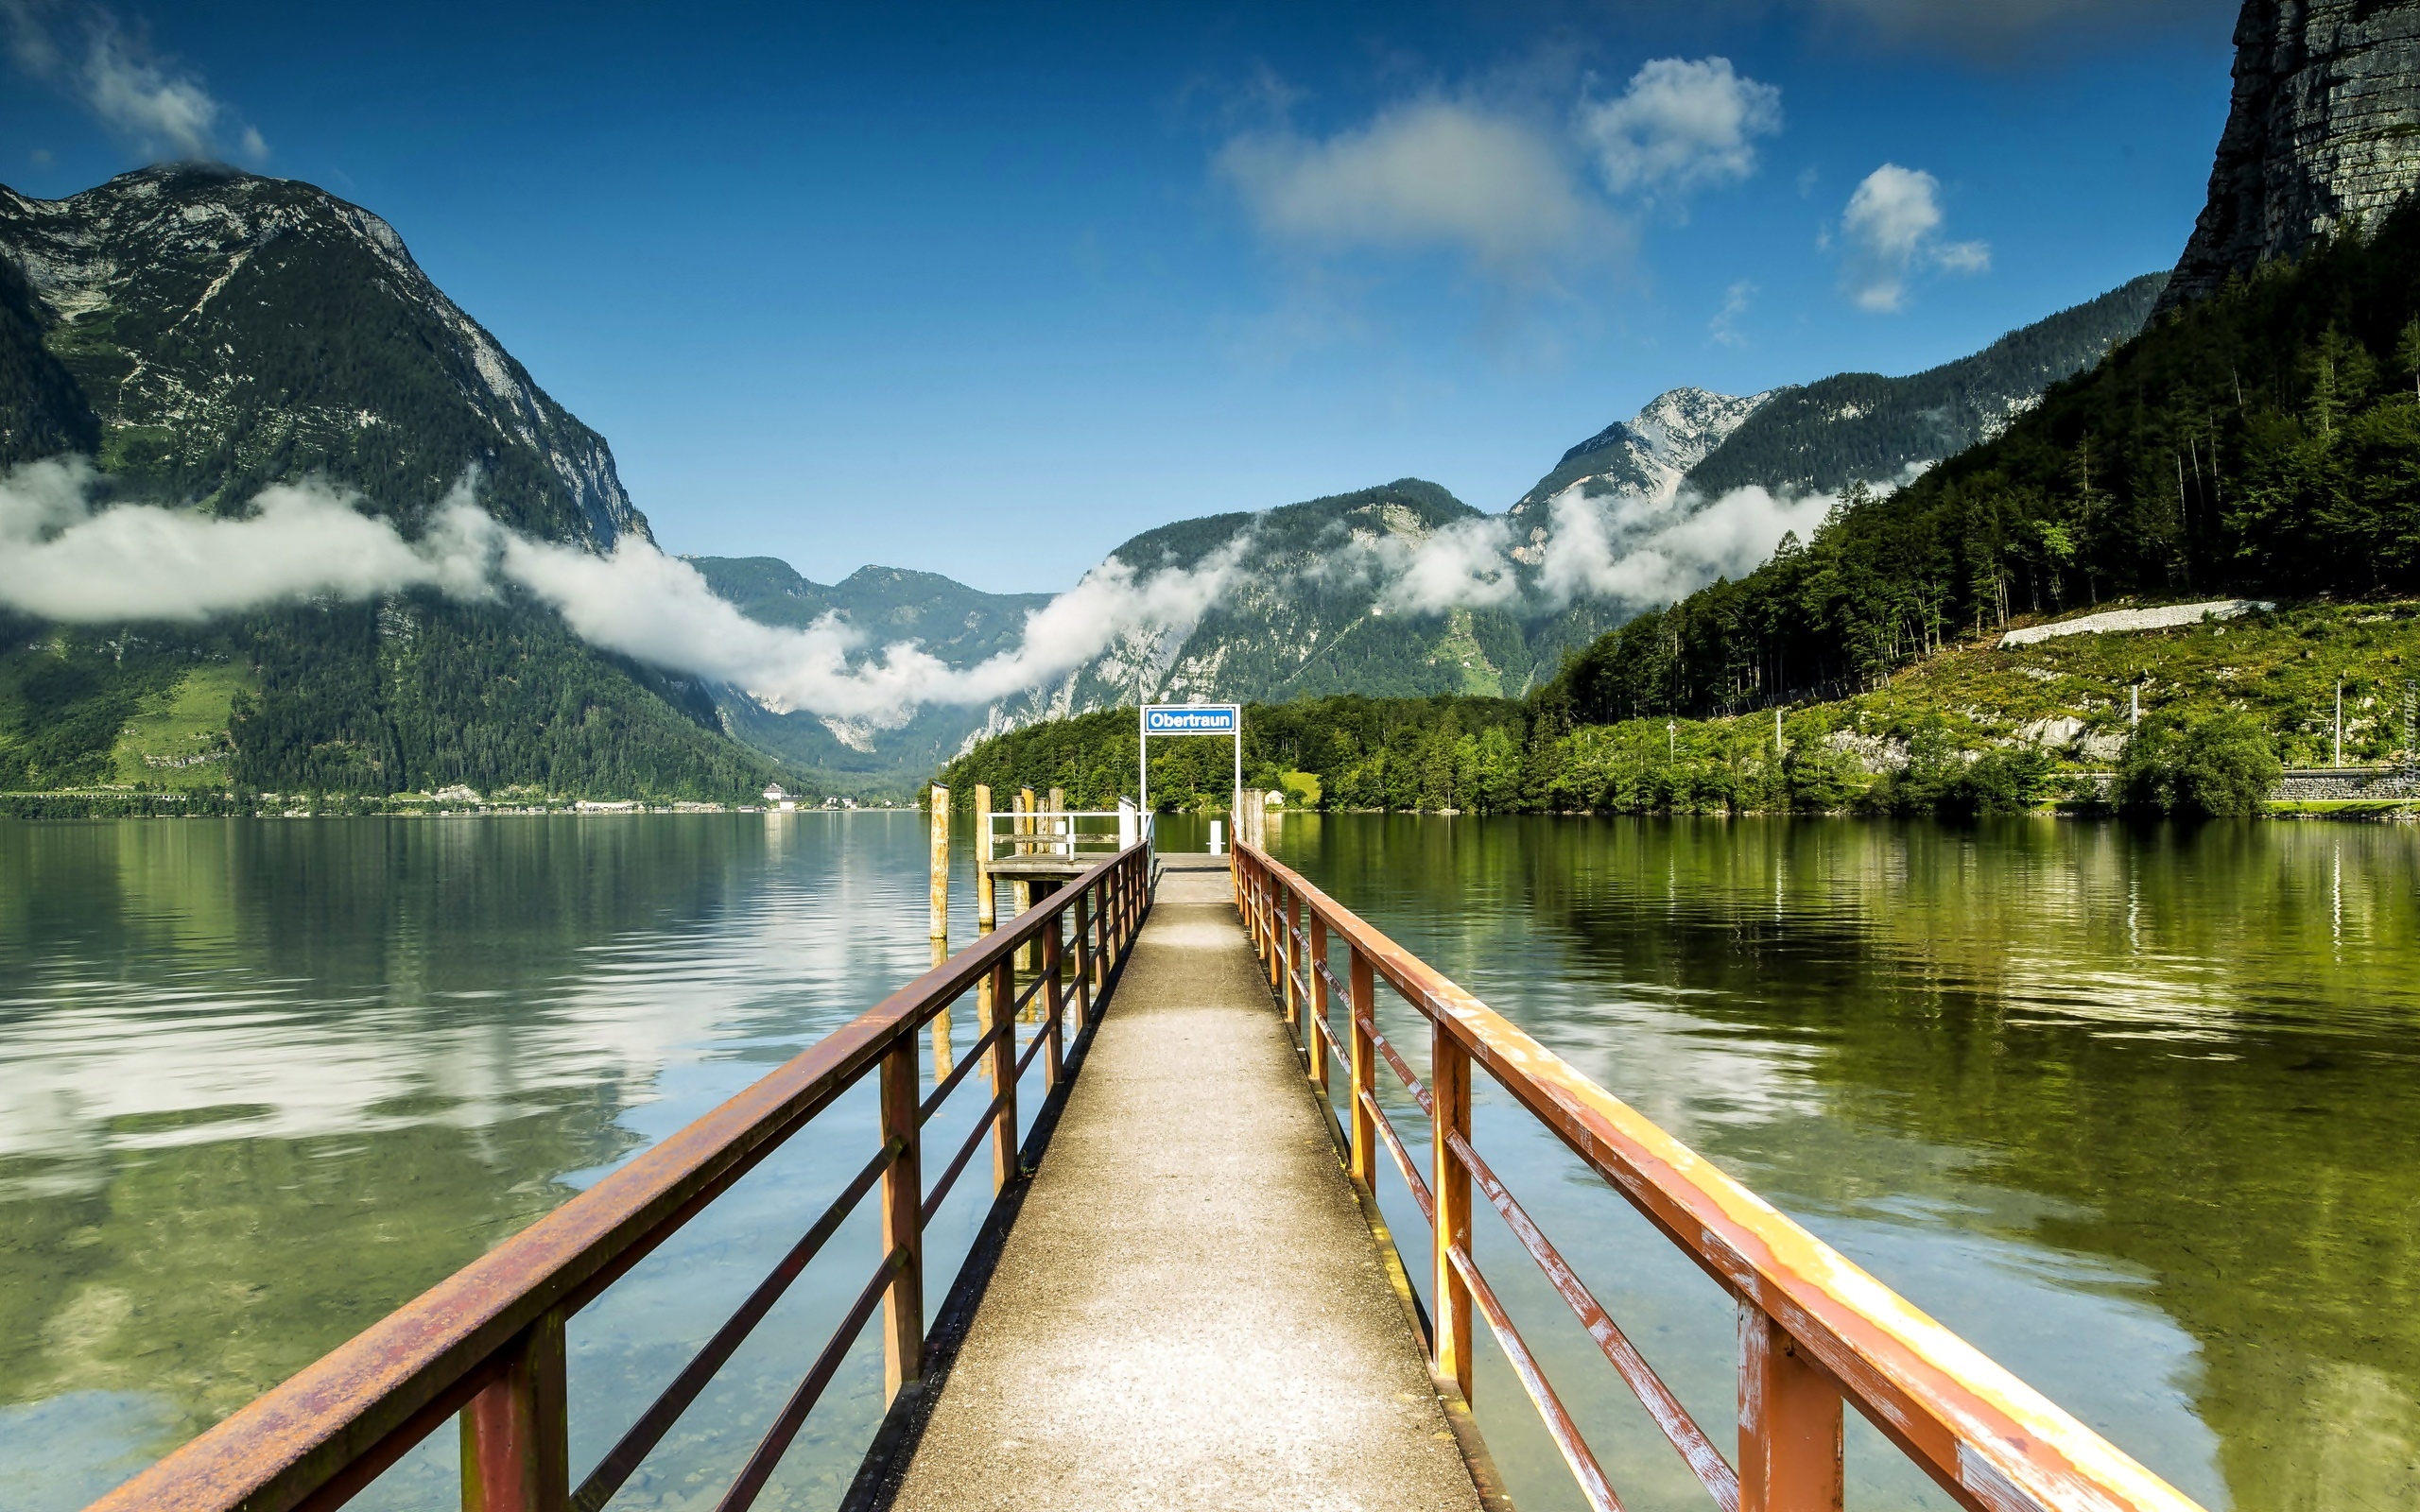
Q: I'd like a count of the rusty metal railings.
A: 2